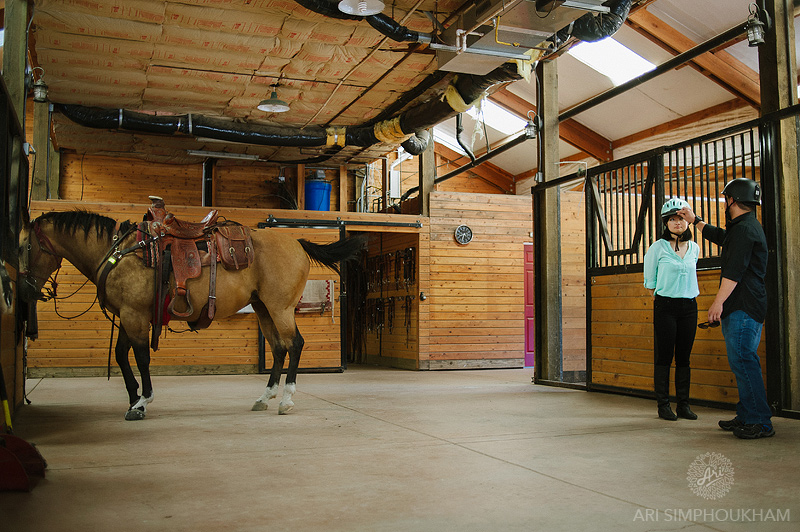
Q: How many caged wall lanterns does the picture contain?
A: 3